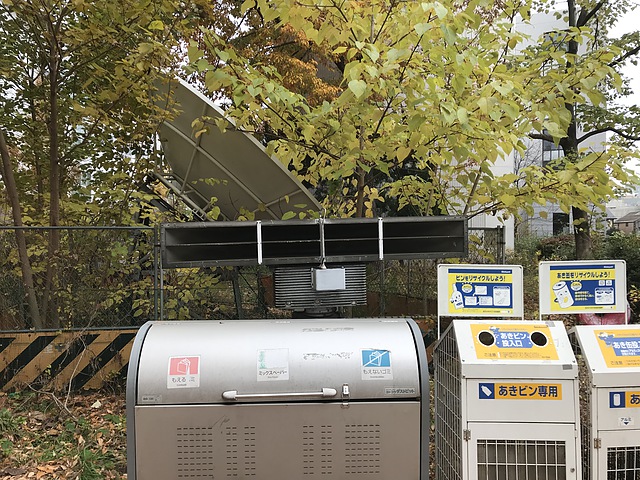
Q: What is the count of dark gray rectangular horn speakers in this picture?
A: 1